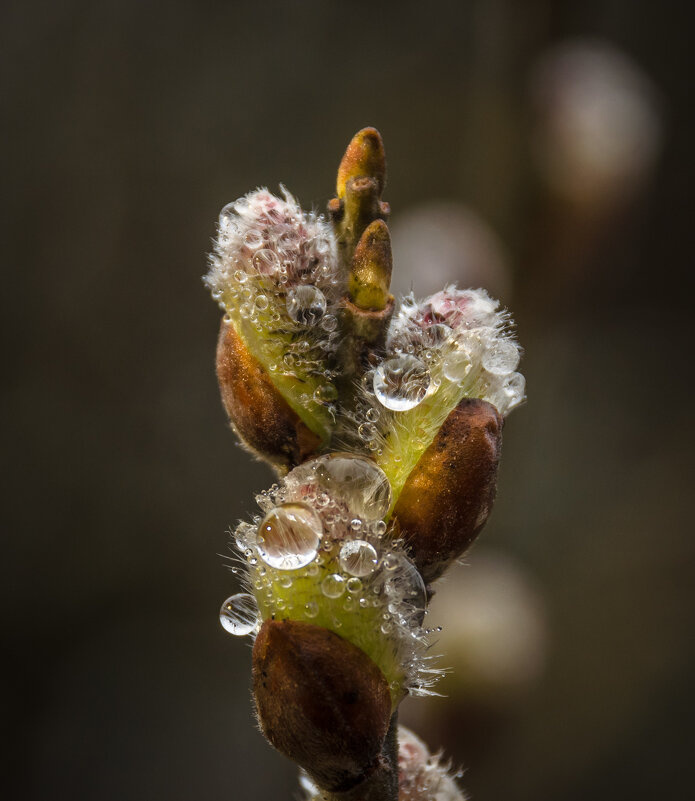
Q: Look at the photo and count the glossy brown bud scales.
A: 3